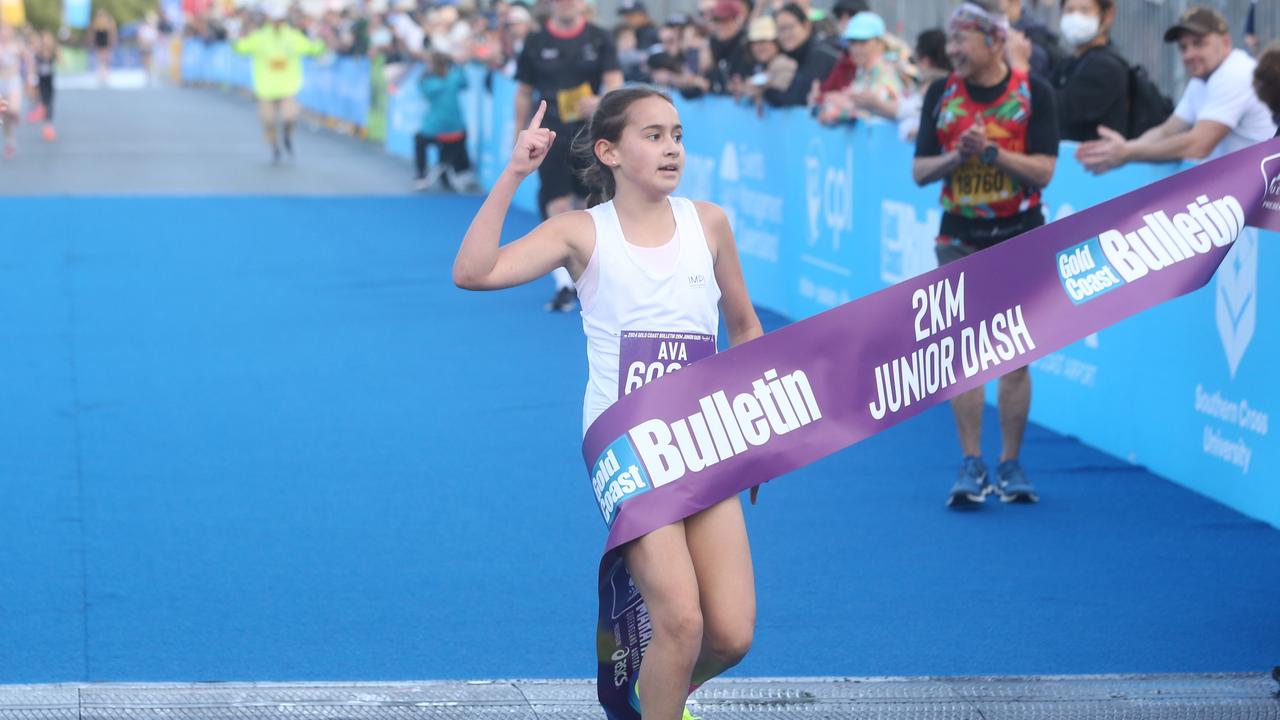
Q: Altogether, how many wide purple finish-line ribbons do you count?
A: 1